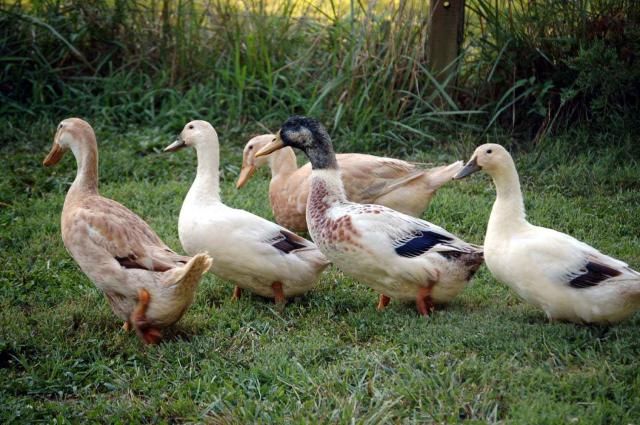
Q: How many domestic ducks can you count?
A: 5